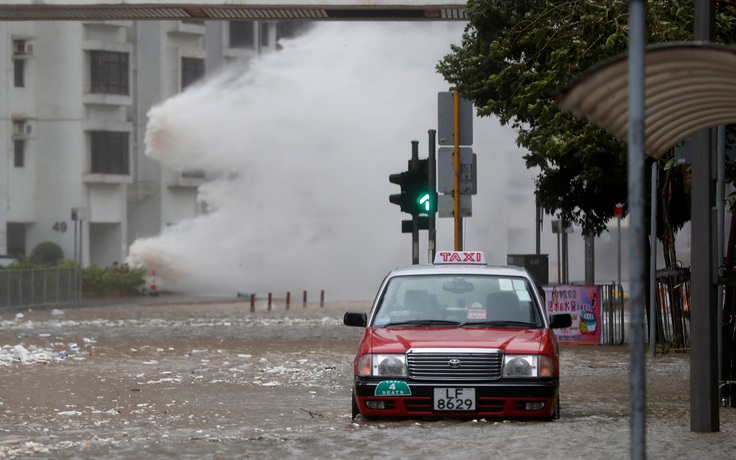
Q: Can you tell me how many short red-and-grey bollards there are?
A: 5